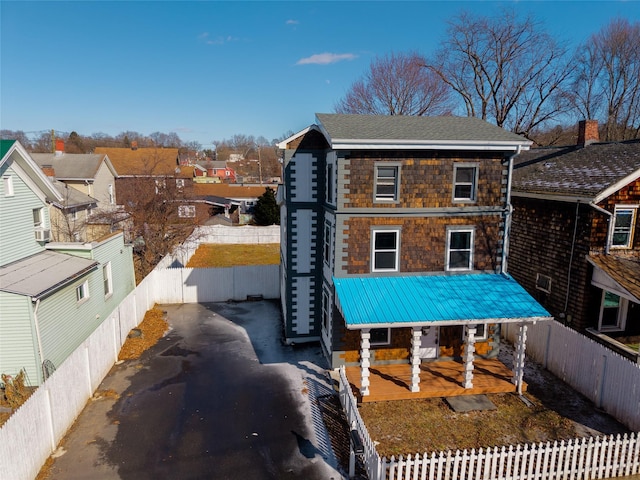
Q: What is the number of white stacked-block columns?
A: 4